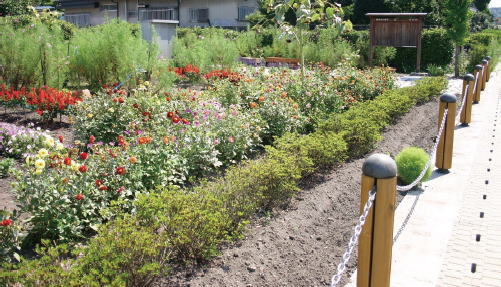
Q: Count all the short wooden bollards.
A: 6